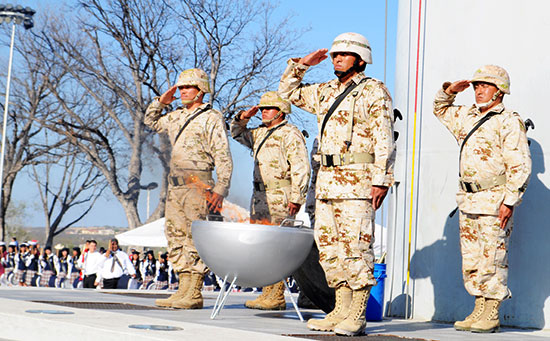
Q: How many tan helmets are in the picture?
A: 3